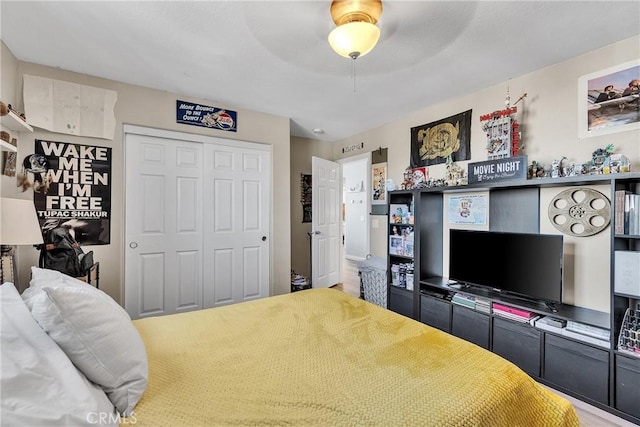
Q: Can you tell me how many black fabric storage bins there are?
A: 6